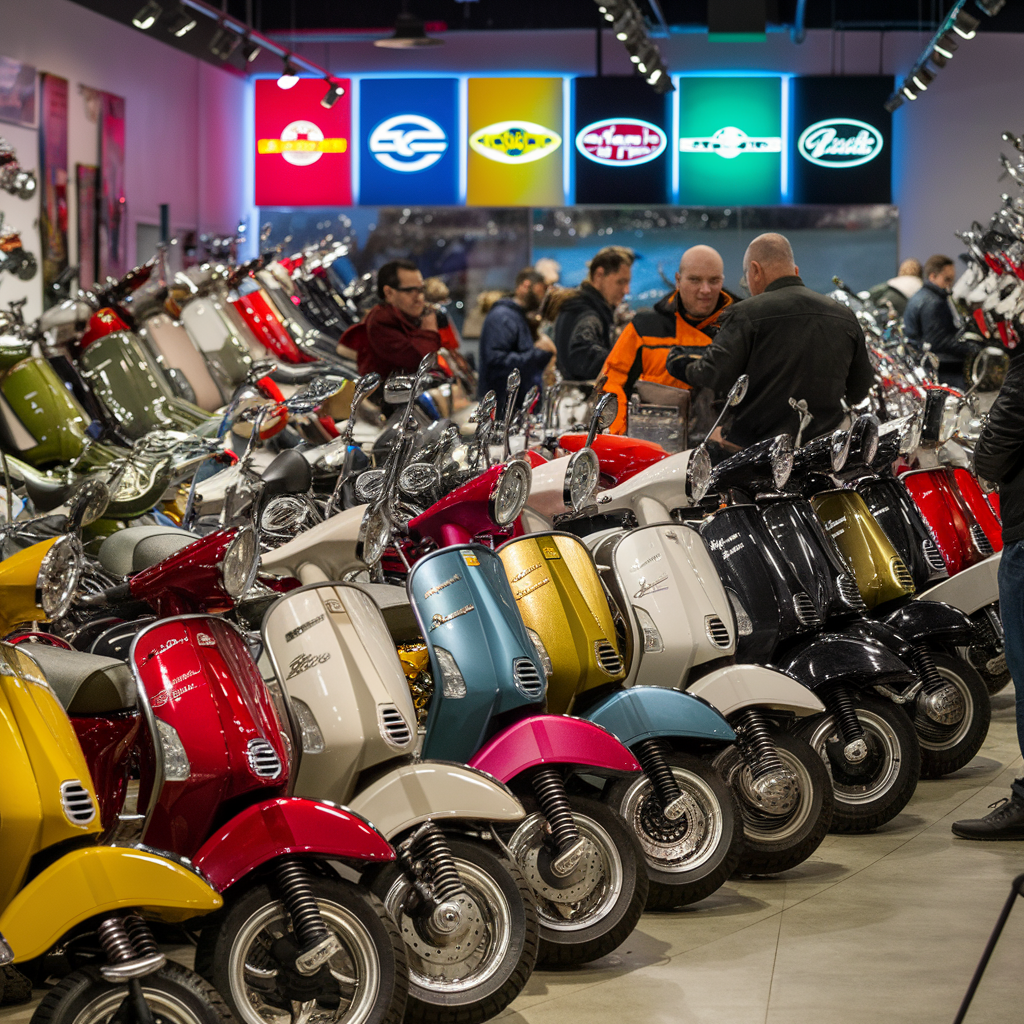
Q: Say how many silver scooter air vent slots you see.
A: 11